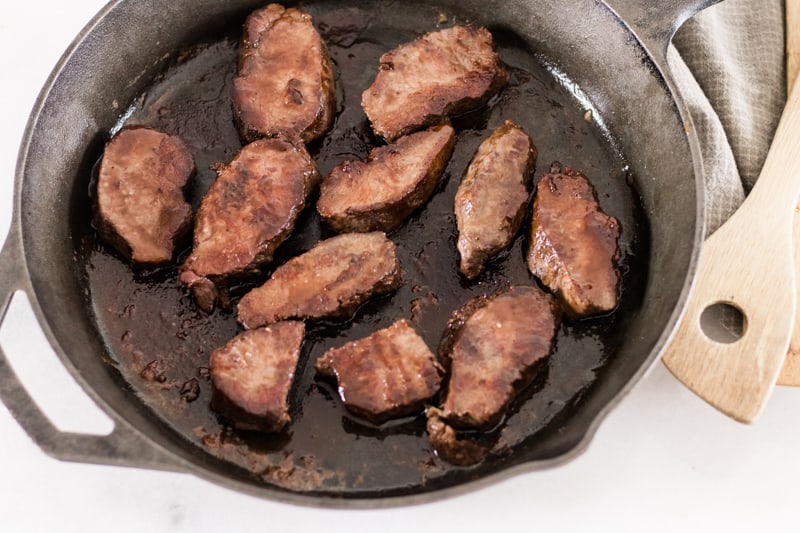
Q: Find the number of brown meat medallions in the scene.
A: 11